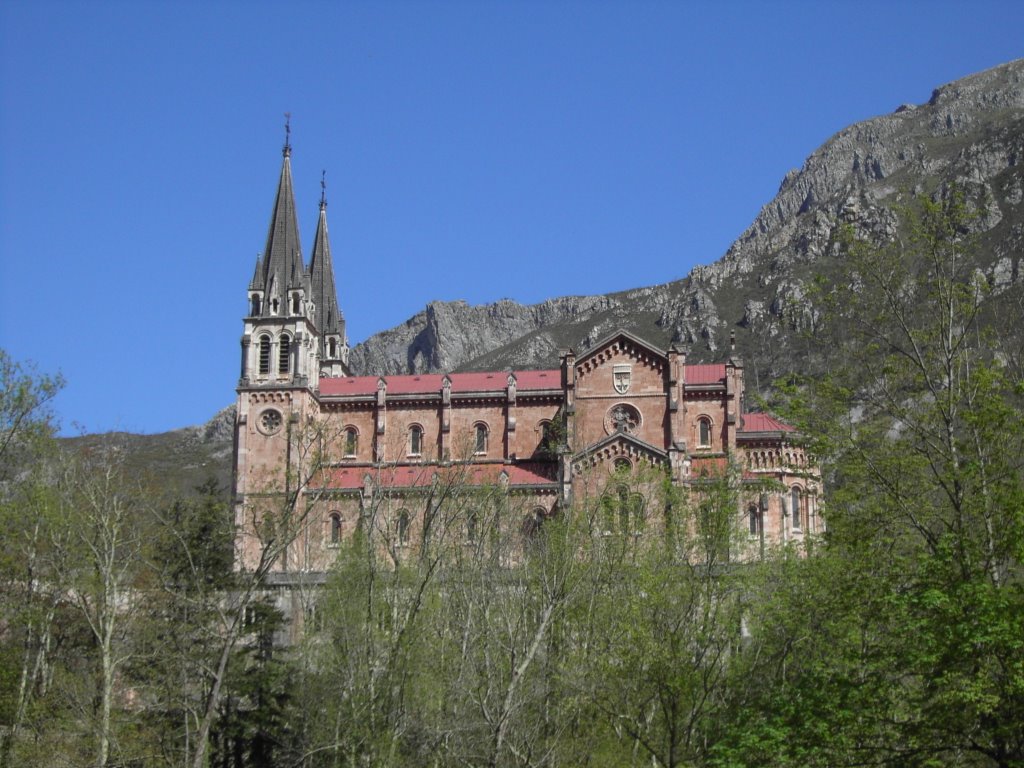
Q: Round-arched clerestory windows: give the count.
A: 5